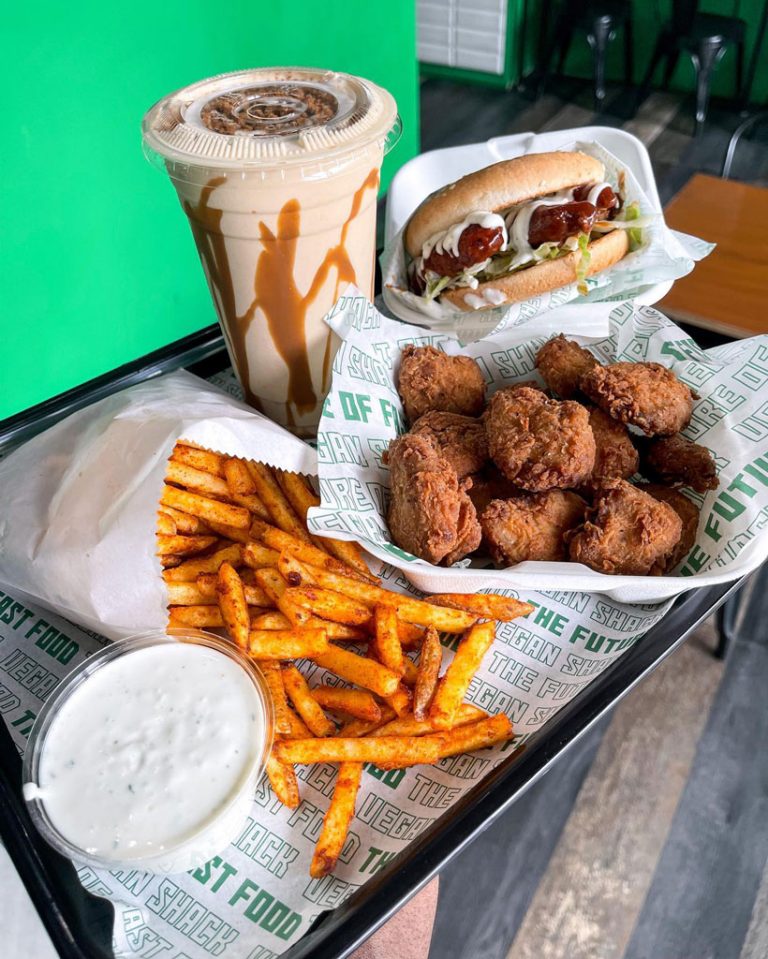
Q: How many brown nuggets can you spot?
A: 12